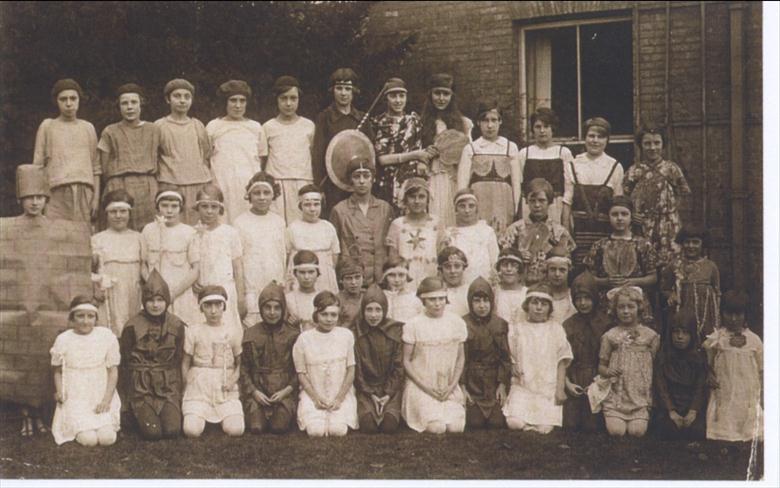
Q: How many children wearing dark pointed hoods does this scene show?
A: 6